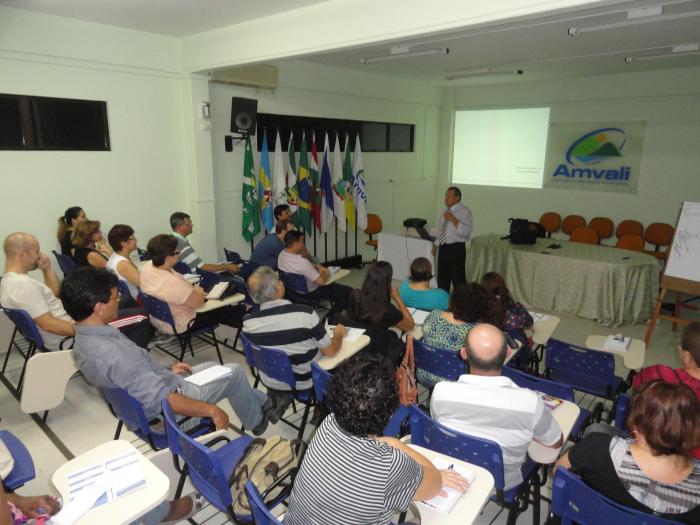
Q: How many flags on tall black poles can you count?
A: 10